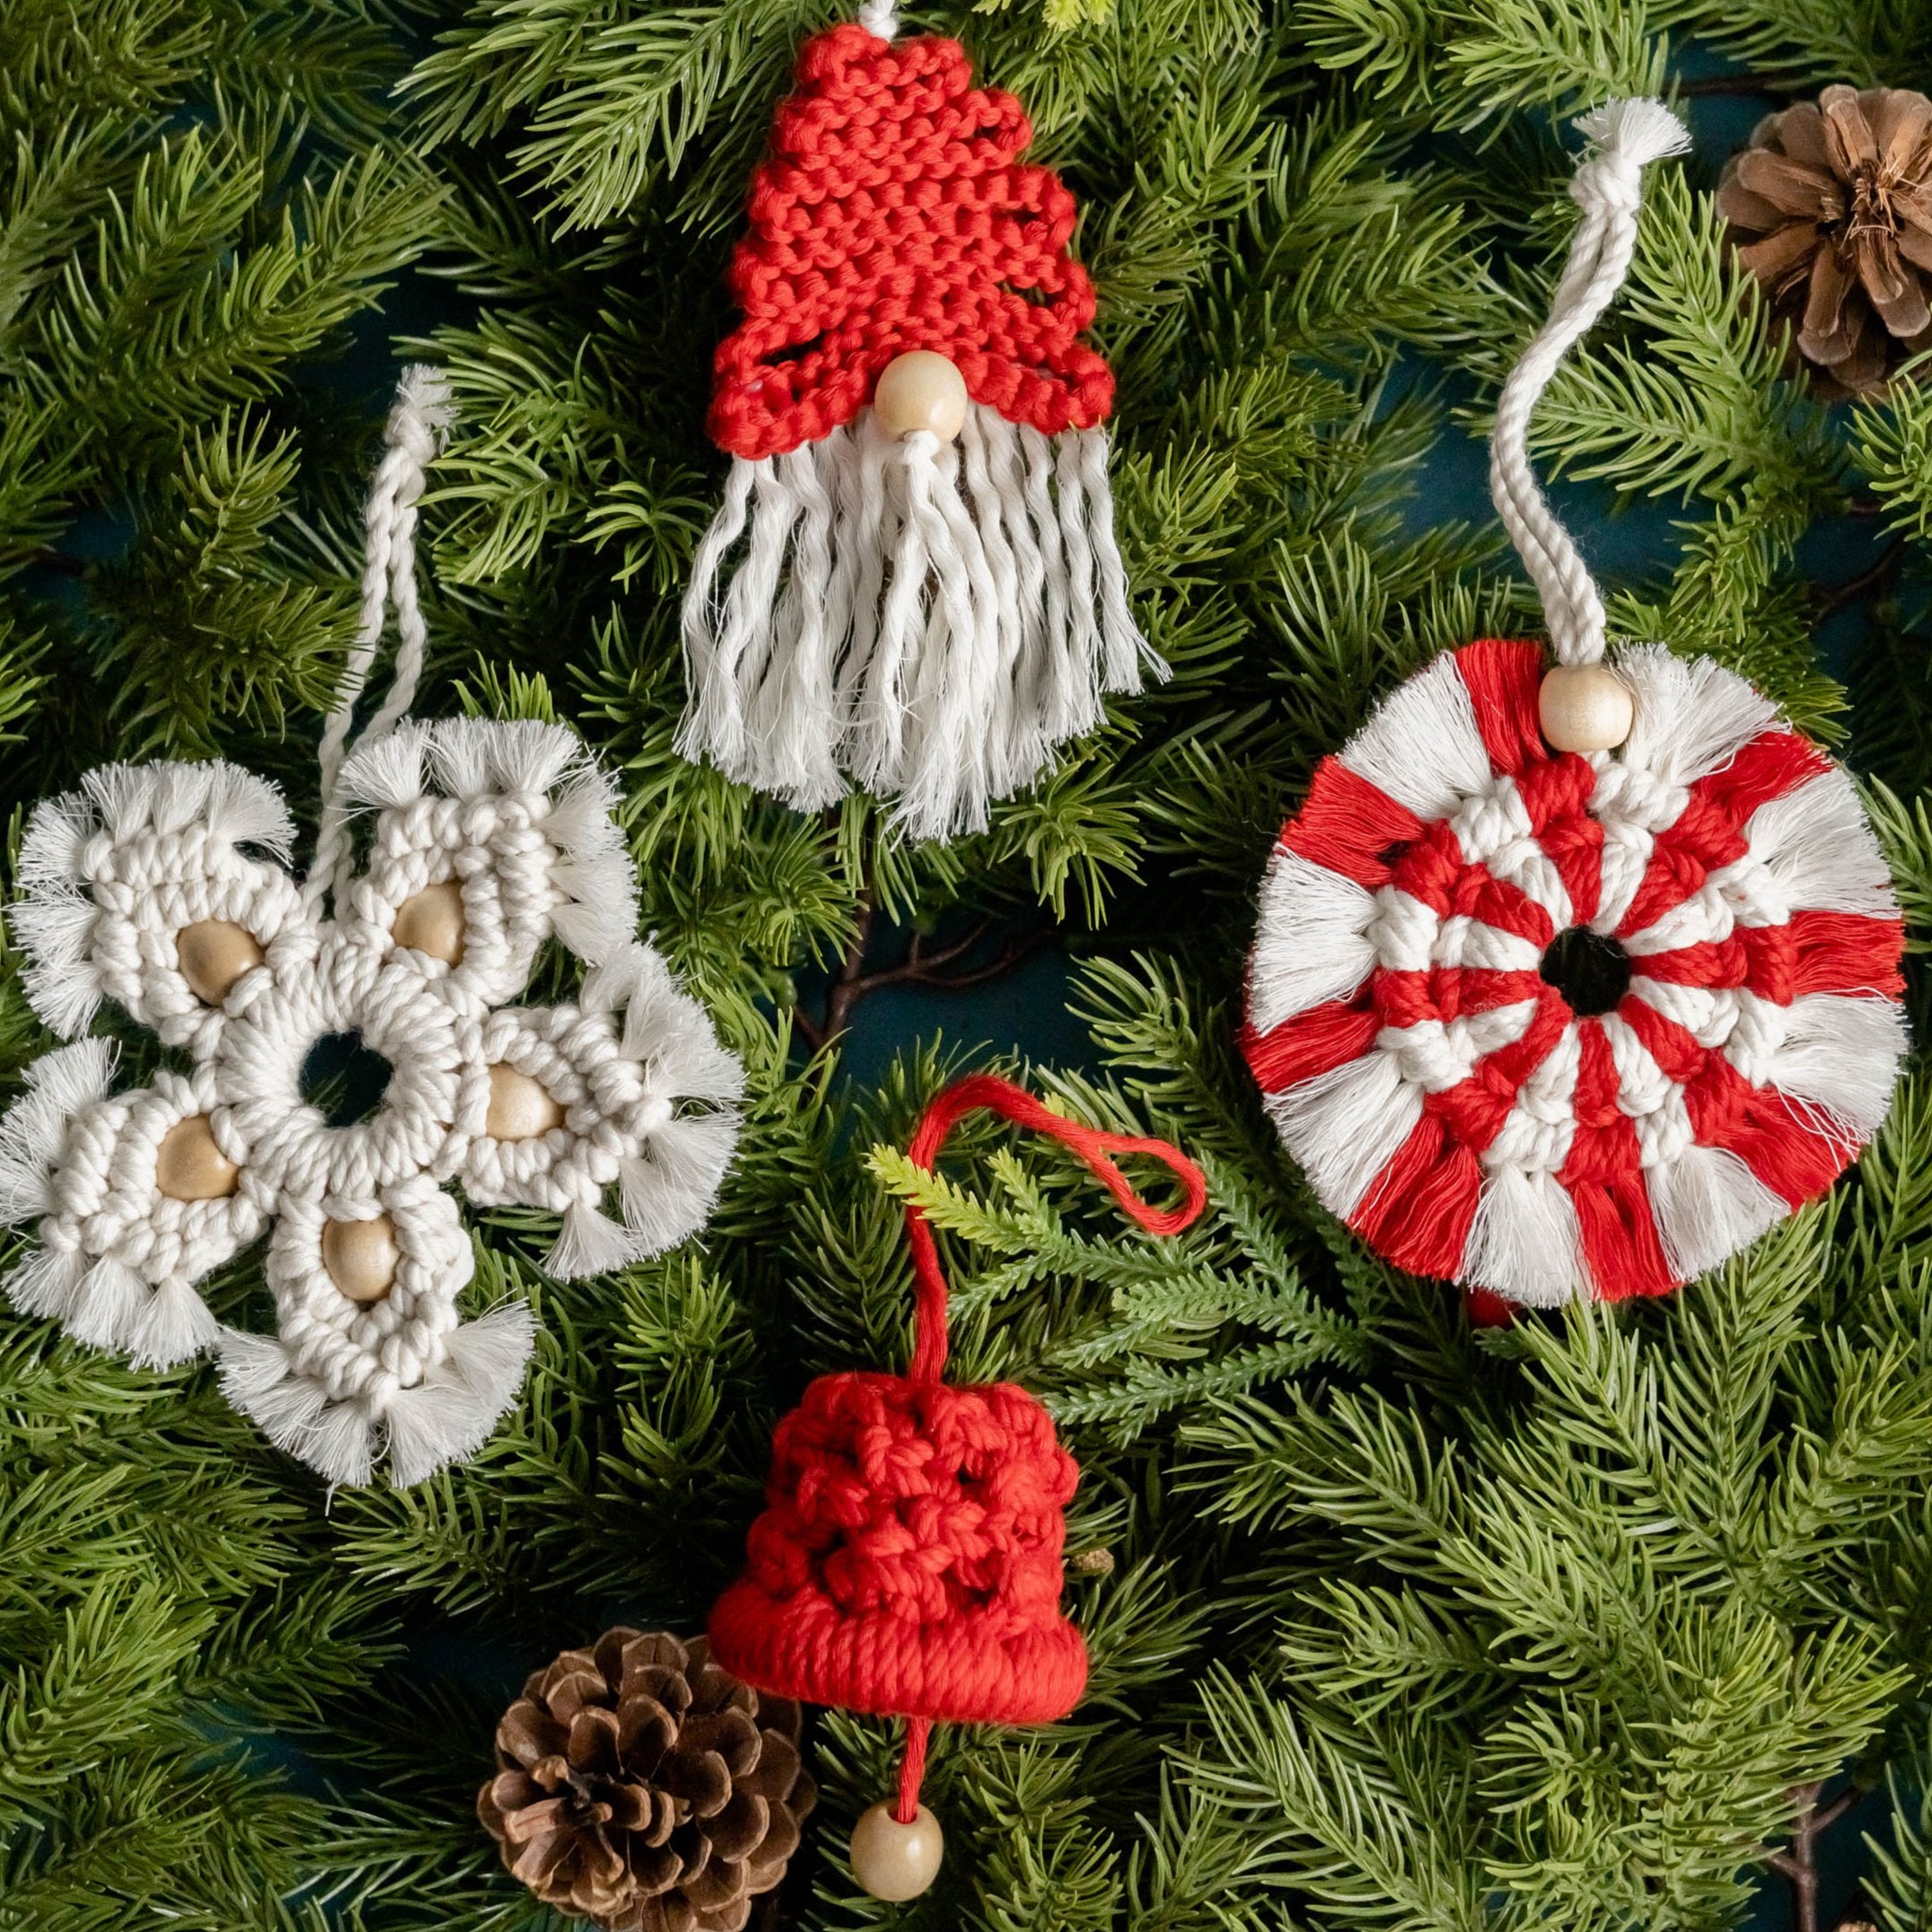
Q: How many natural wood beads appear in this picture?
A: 8